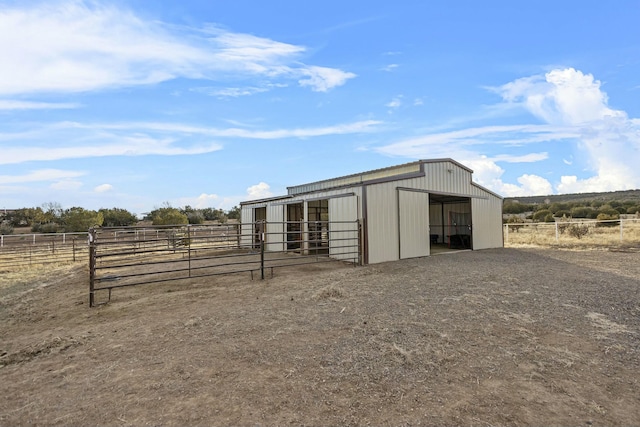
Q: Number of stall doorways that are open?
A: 3